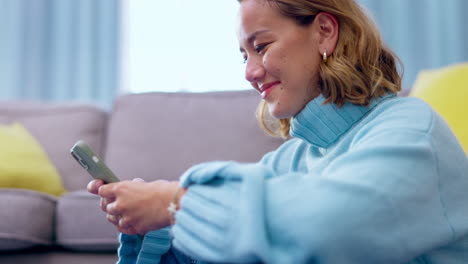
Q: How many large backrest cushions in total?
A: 2